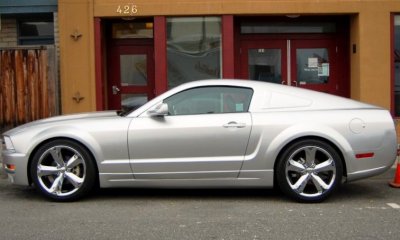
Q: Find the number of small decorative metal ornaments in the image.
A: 2